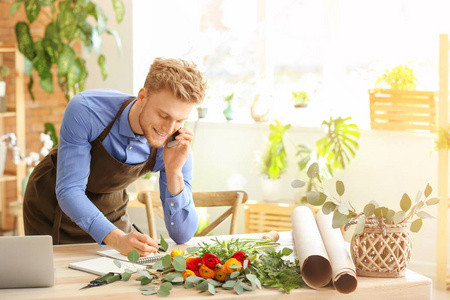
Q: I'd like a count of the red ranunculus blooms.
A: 3